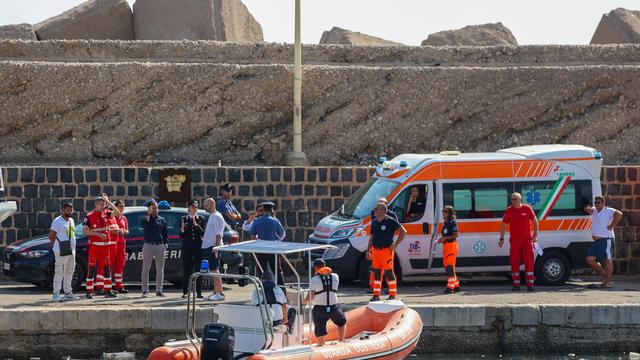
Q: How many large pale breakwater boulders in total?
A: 6